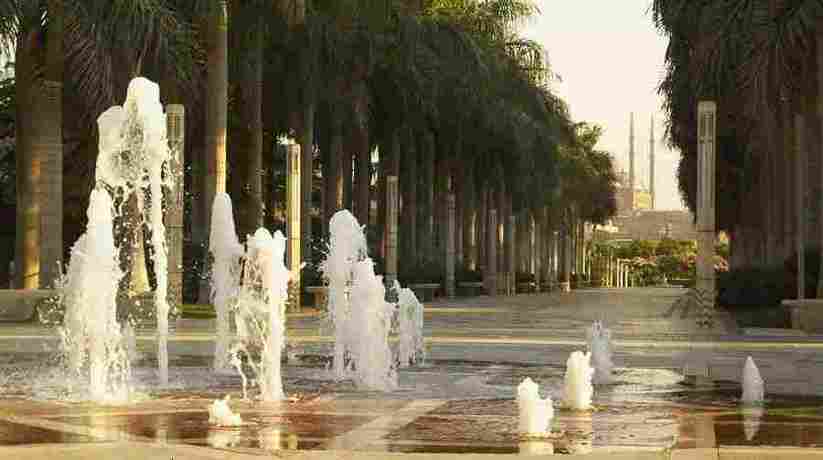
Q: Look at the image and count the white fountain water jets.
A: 12